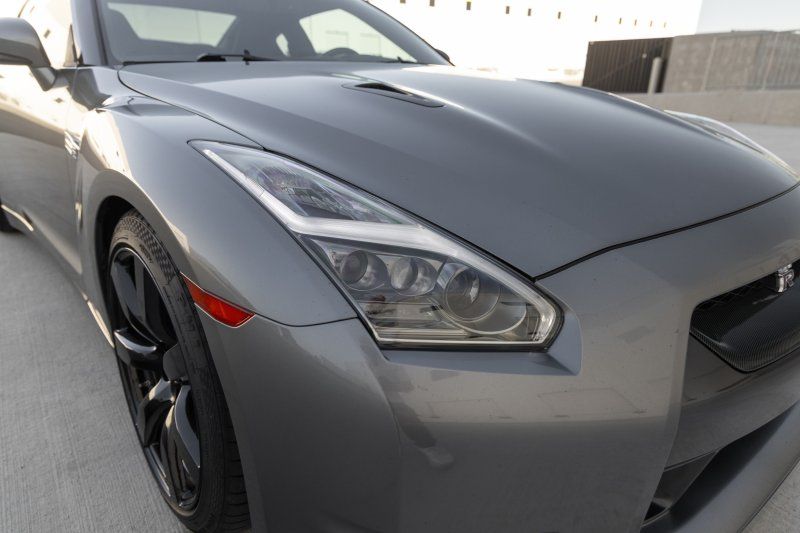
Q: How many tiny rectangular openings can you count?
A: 11